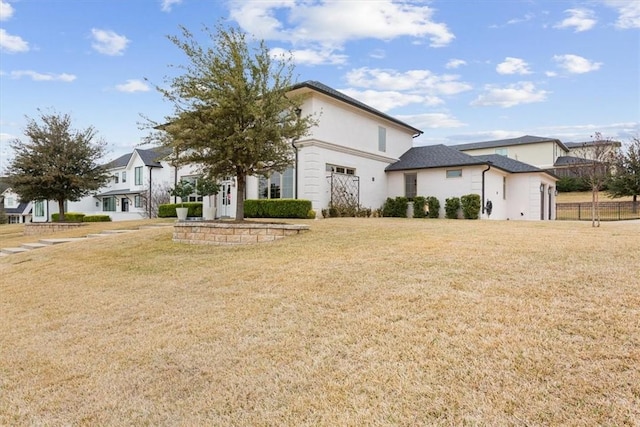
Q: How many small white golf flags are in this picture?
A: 0